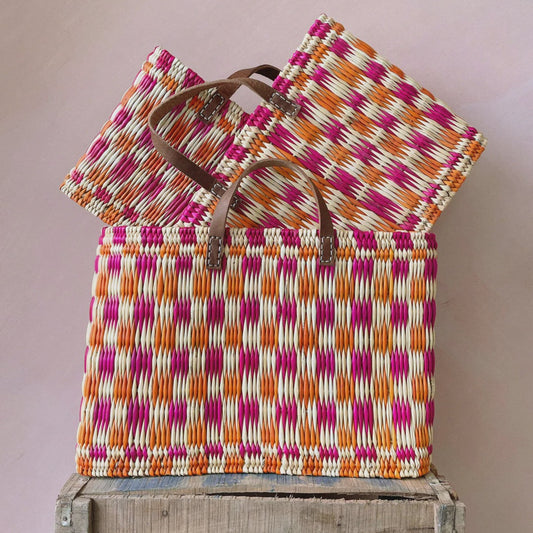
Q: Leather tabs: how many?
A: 5